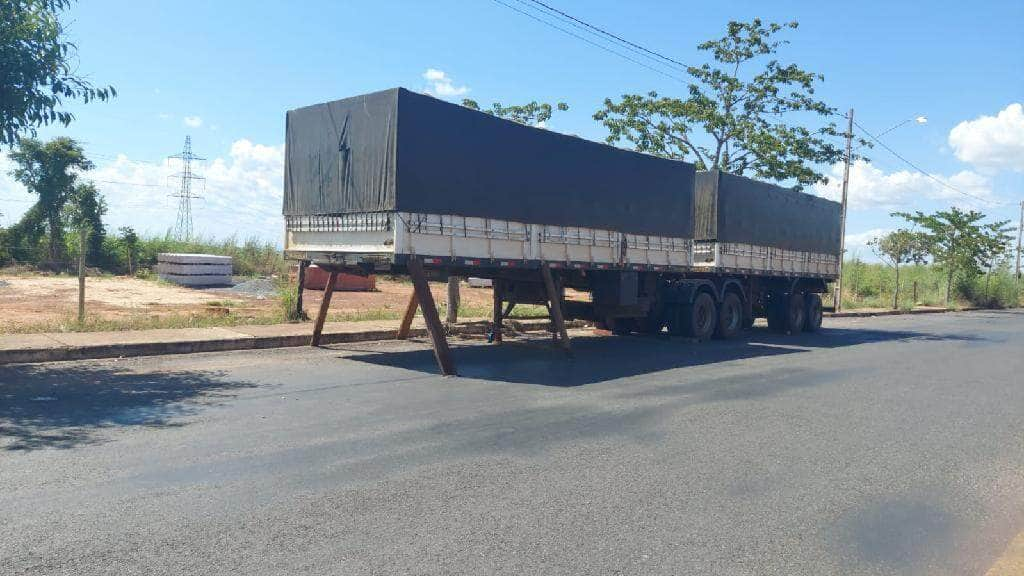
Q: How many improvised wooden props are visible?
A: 4